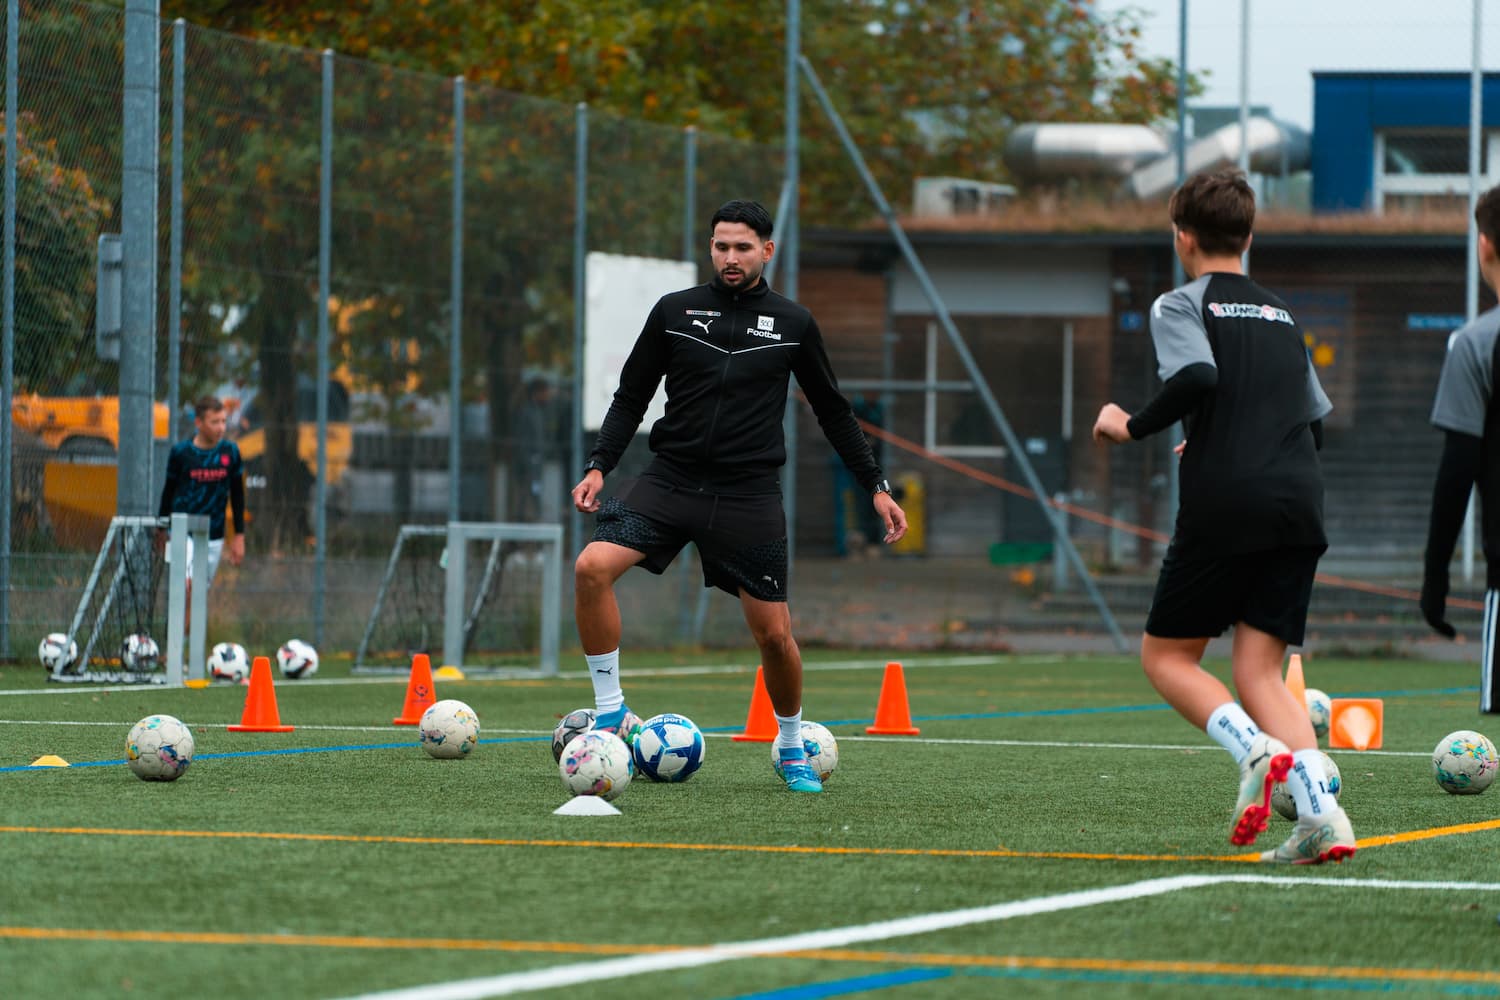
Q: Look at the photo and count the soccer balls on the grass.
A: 13